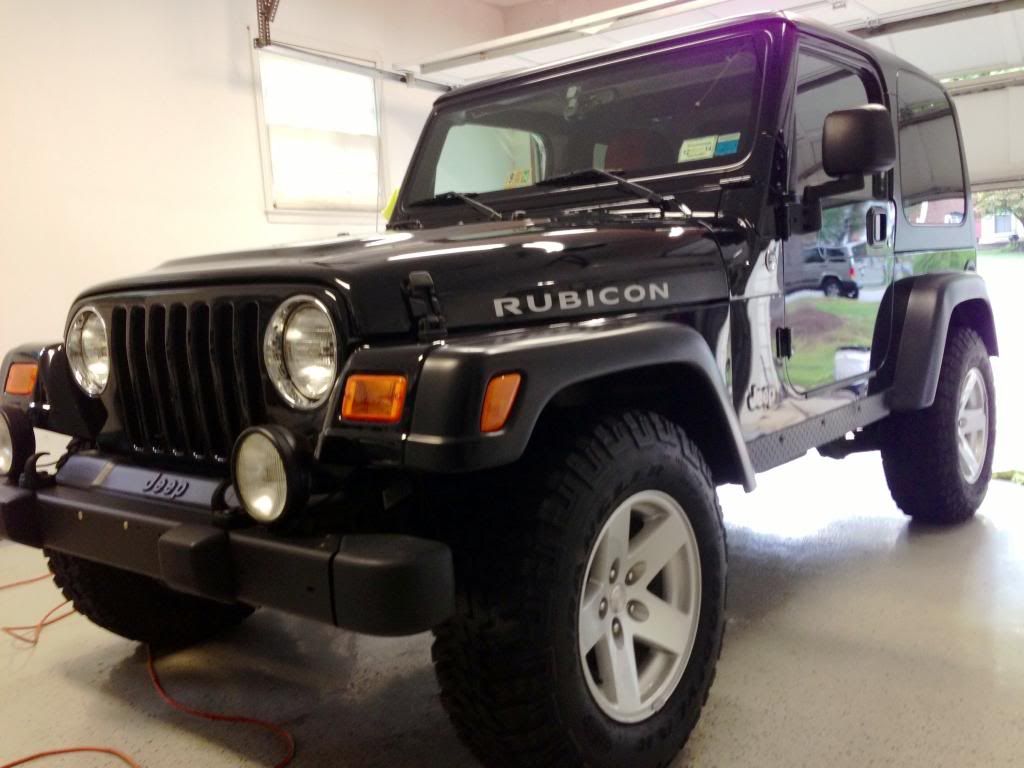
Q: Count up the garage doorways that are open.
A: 1